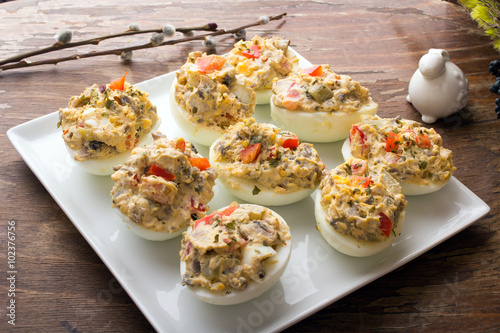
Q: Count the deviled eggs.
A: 9